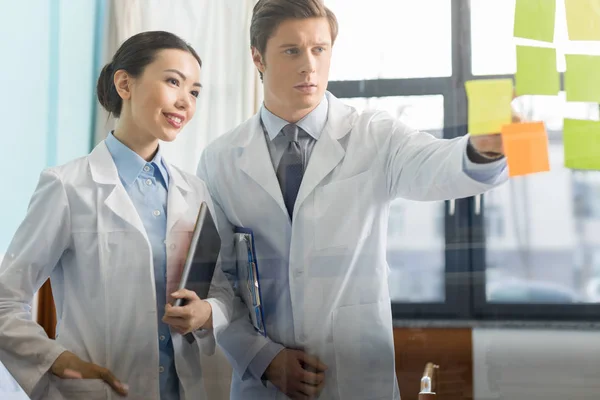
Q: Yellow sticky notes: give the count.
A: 2